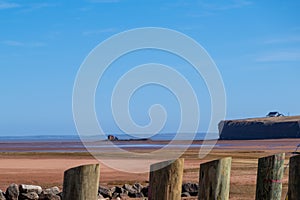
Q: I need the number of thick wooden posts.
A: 5